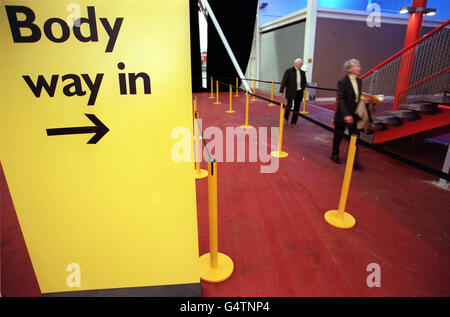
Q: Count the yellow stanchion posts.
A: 13